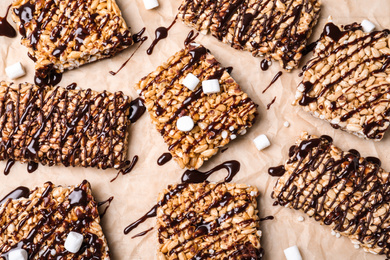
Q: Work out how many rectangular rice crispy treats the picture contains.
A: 3